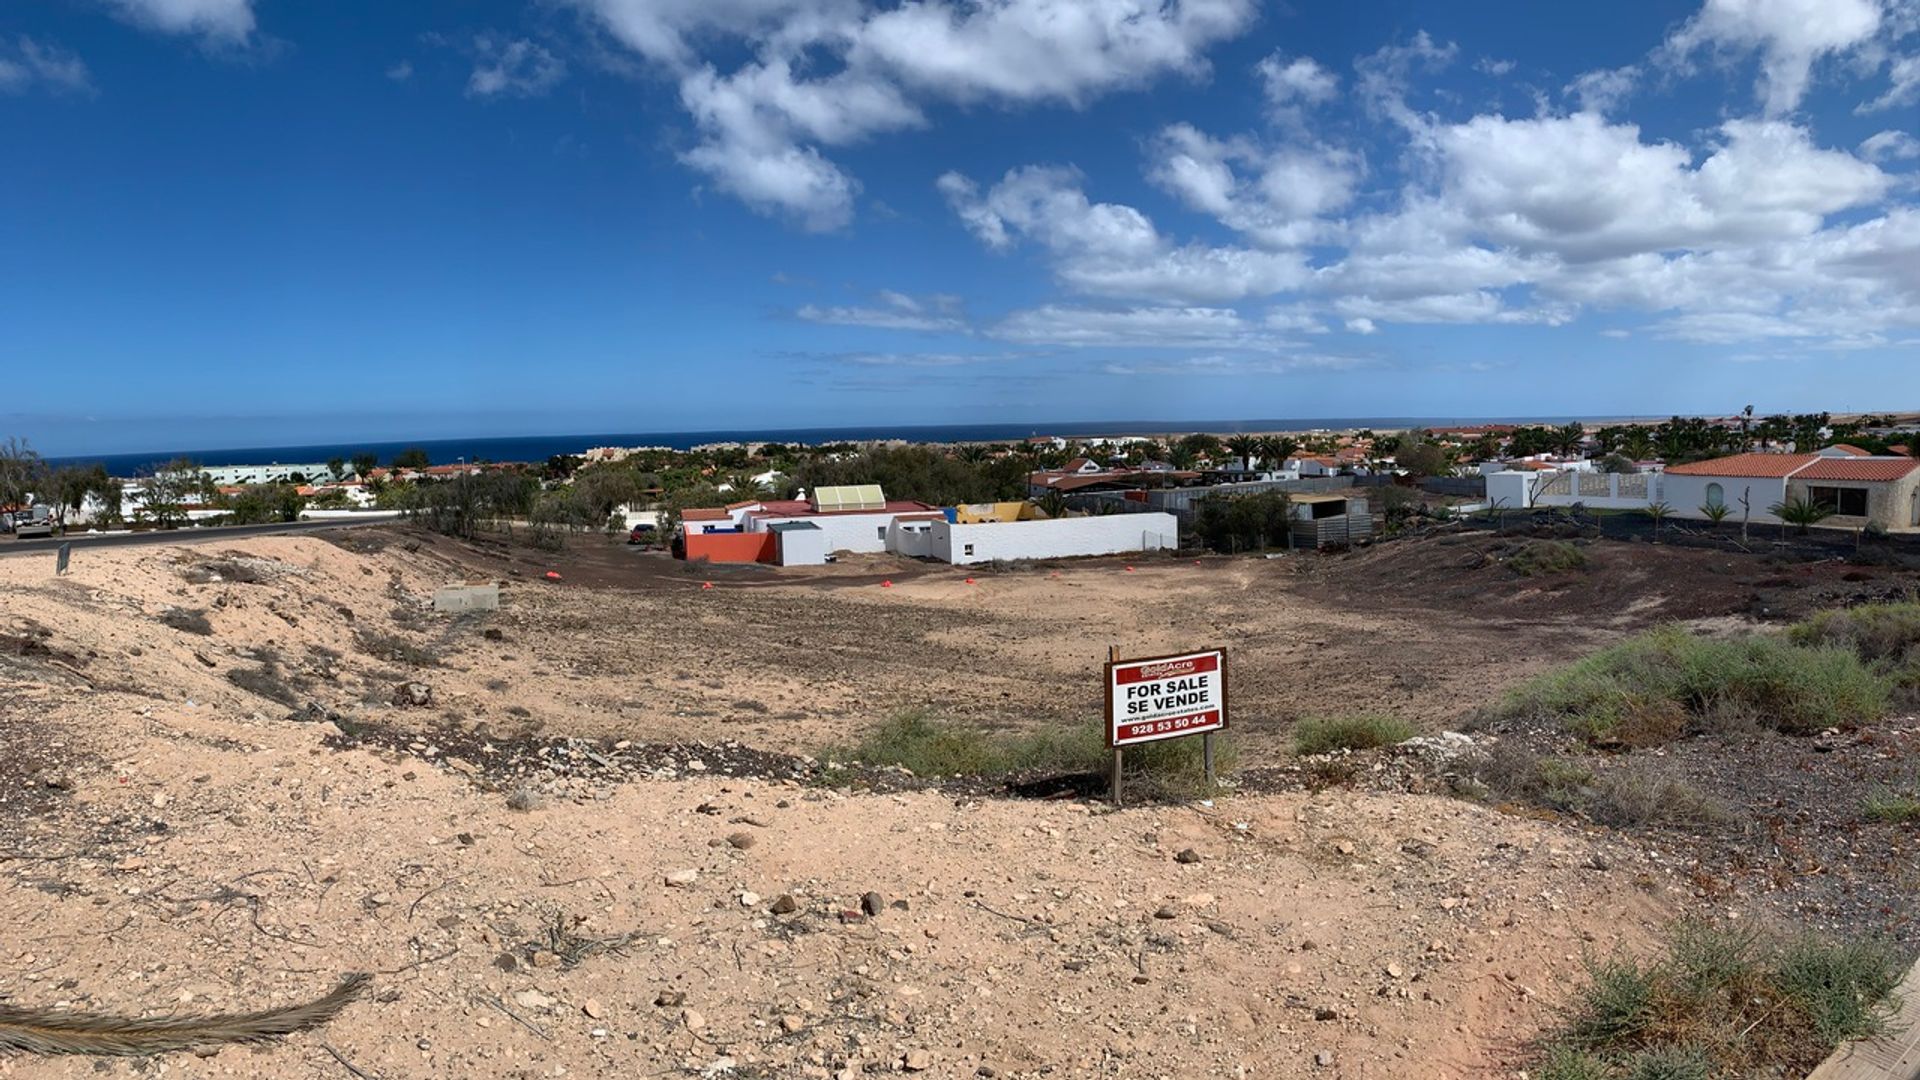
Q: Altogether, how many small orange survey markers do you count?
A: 7